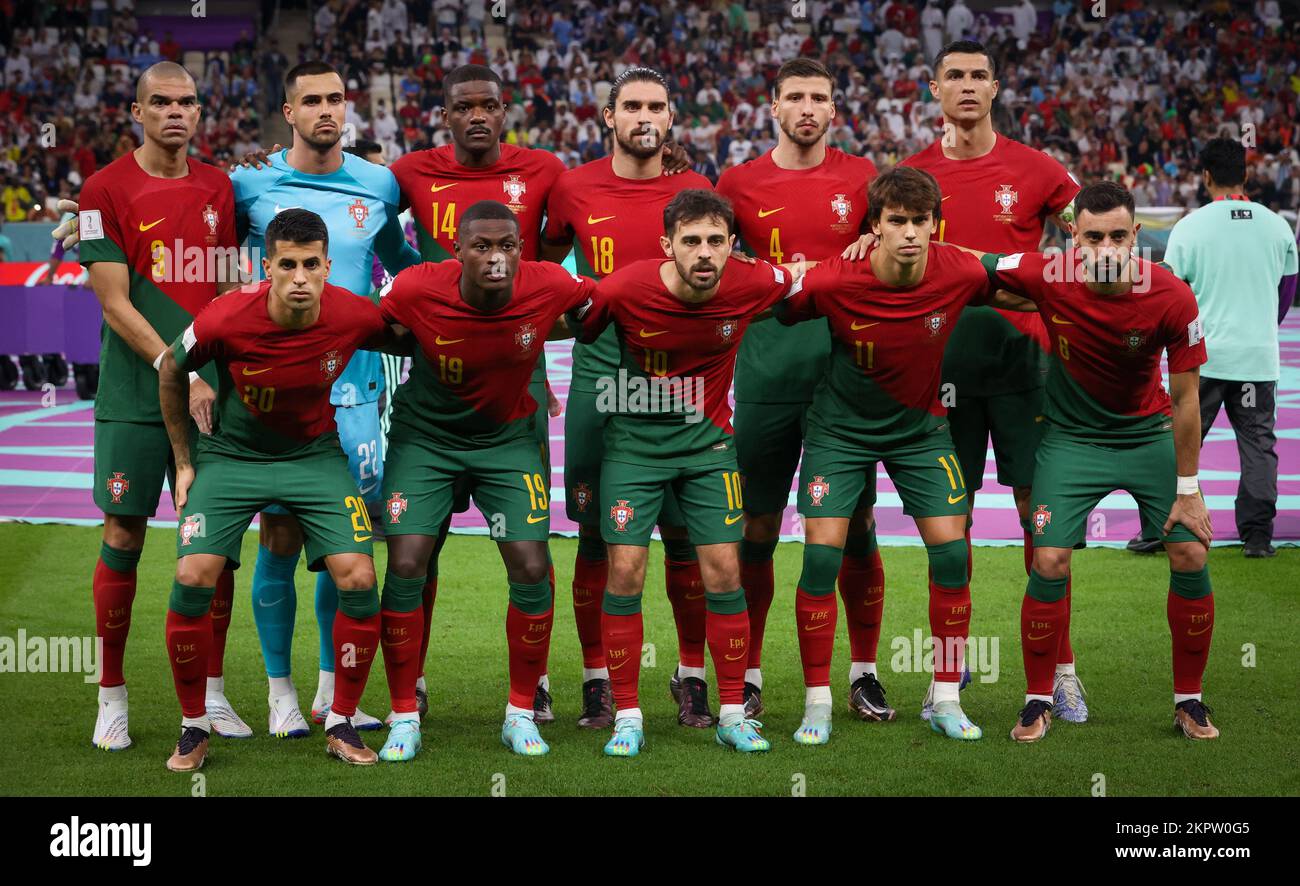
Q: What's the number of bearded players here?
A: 5